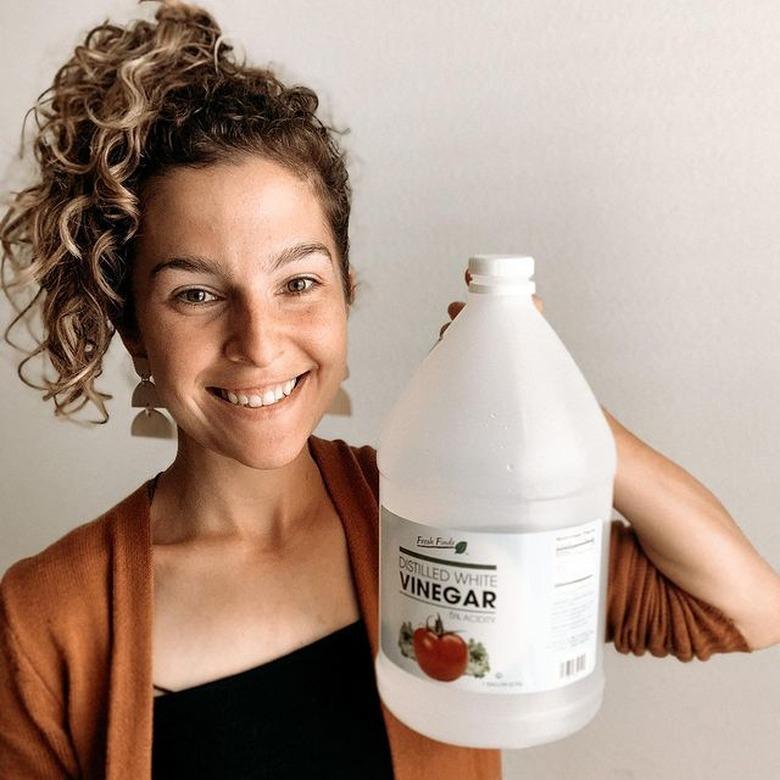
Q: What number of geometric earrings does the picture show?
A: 2